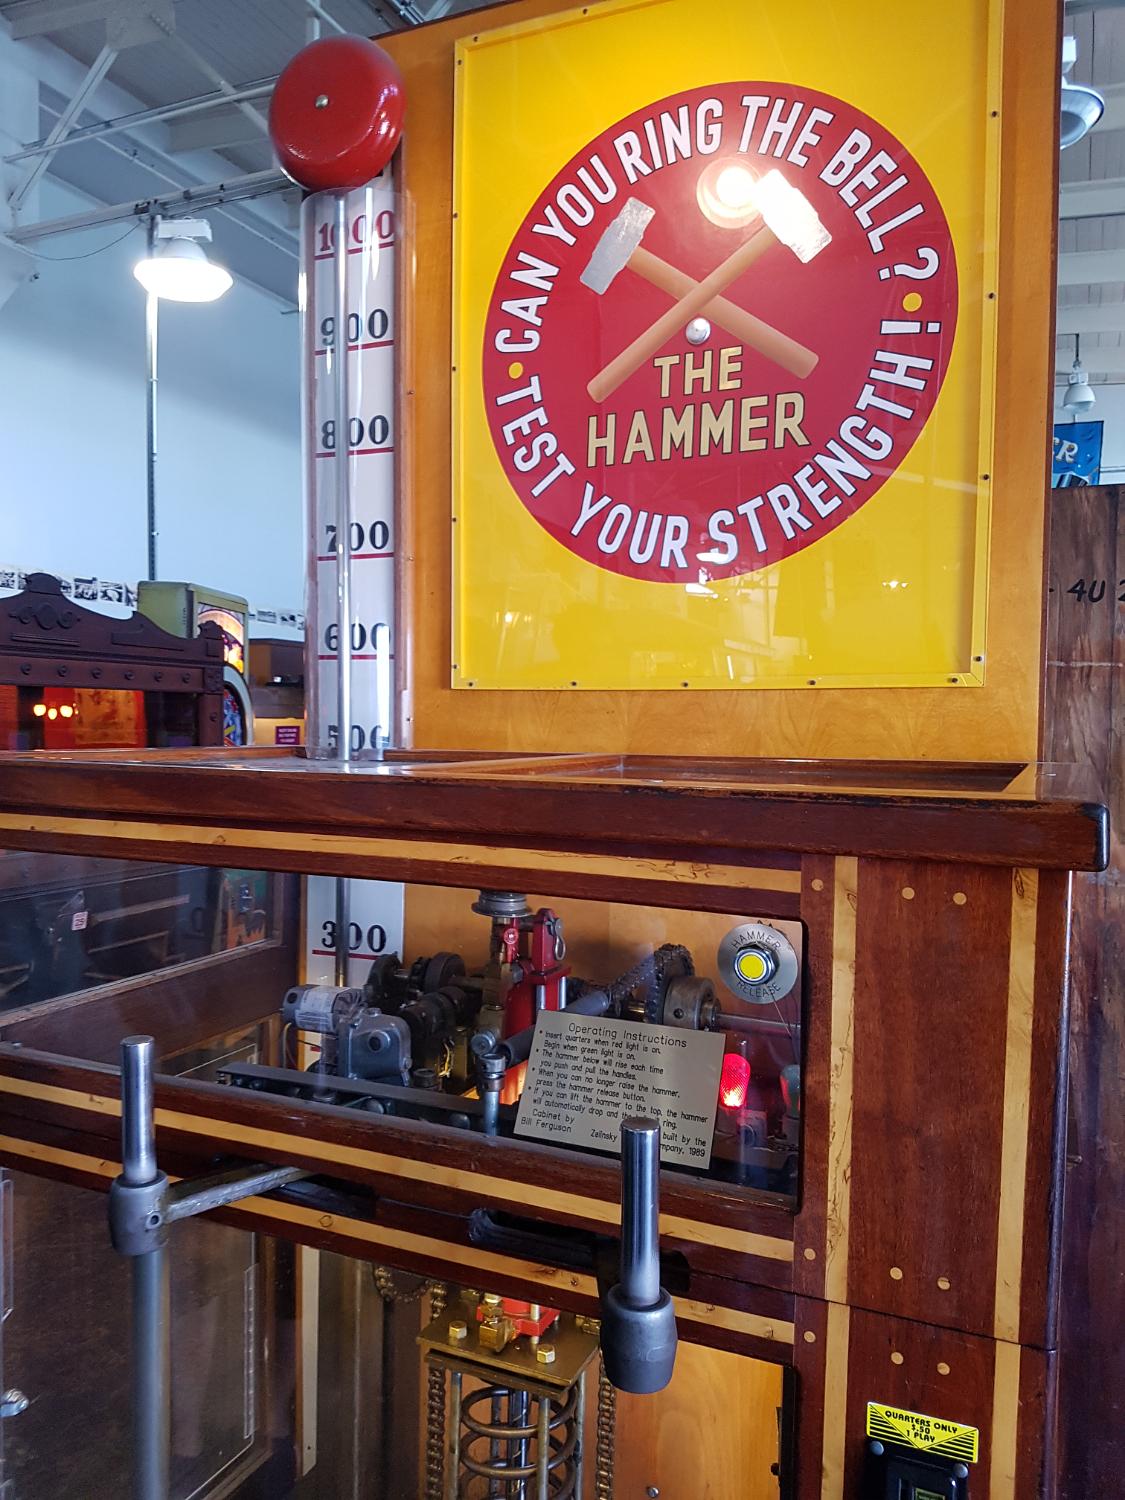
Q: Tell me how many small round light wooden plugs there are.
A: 9